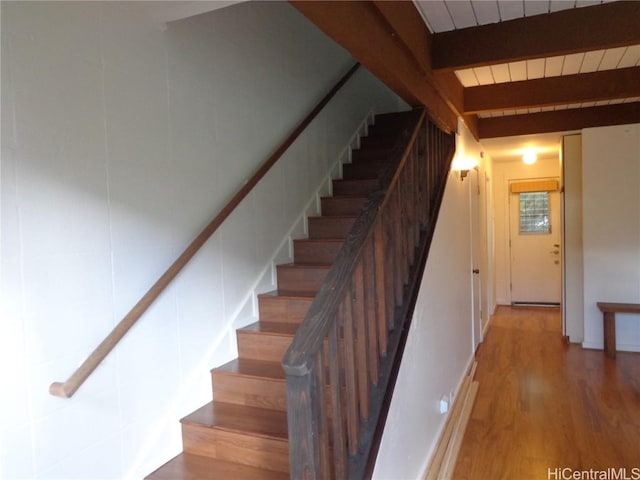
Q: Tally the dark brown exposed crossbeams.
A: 3